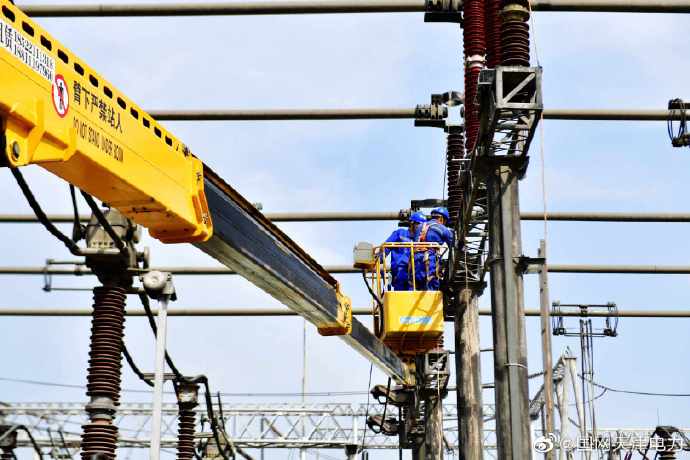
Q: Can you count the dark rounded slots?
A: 12